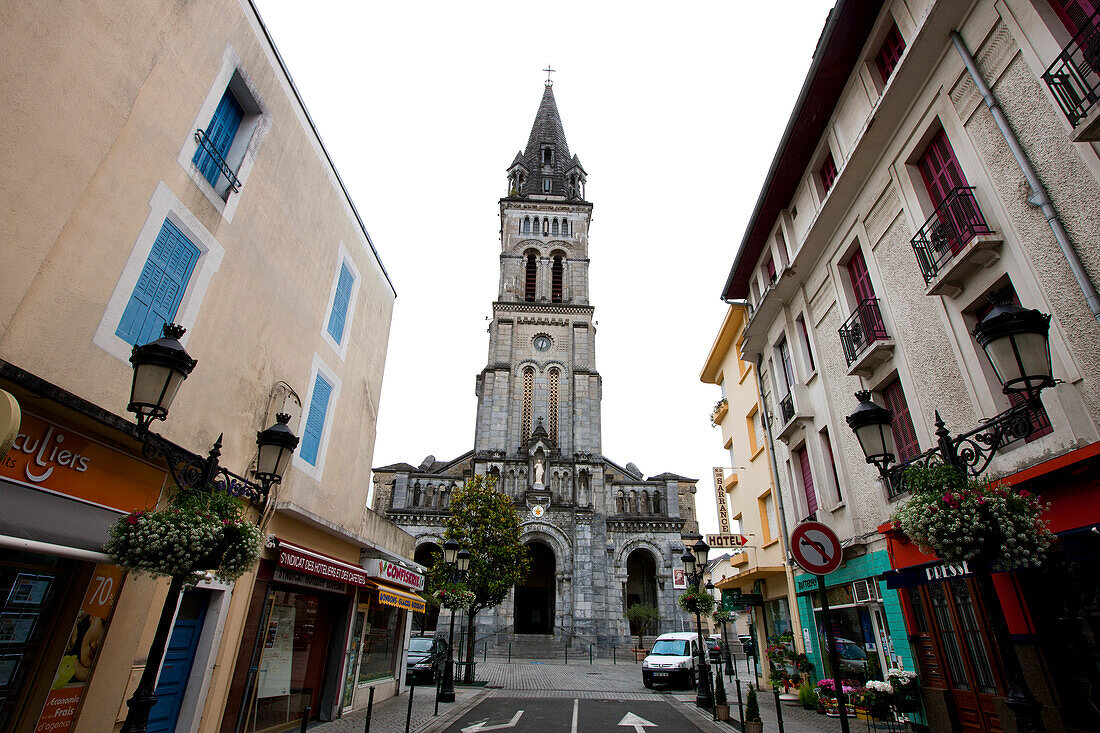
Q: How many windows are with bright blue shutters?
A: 4